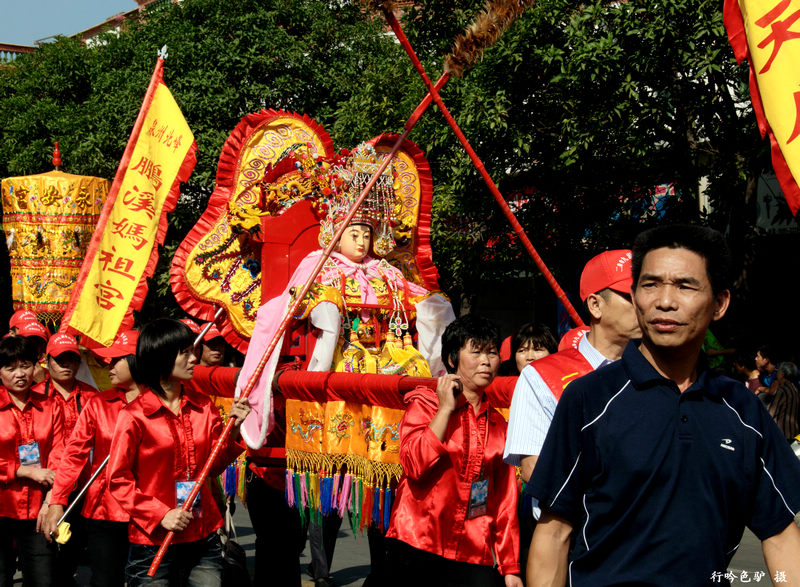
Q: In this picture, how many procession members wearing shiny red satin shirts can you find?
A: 5